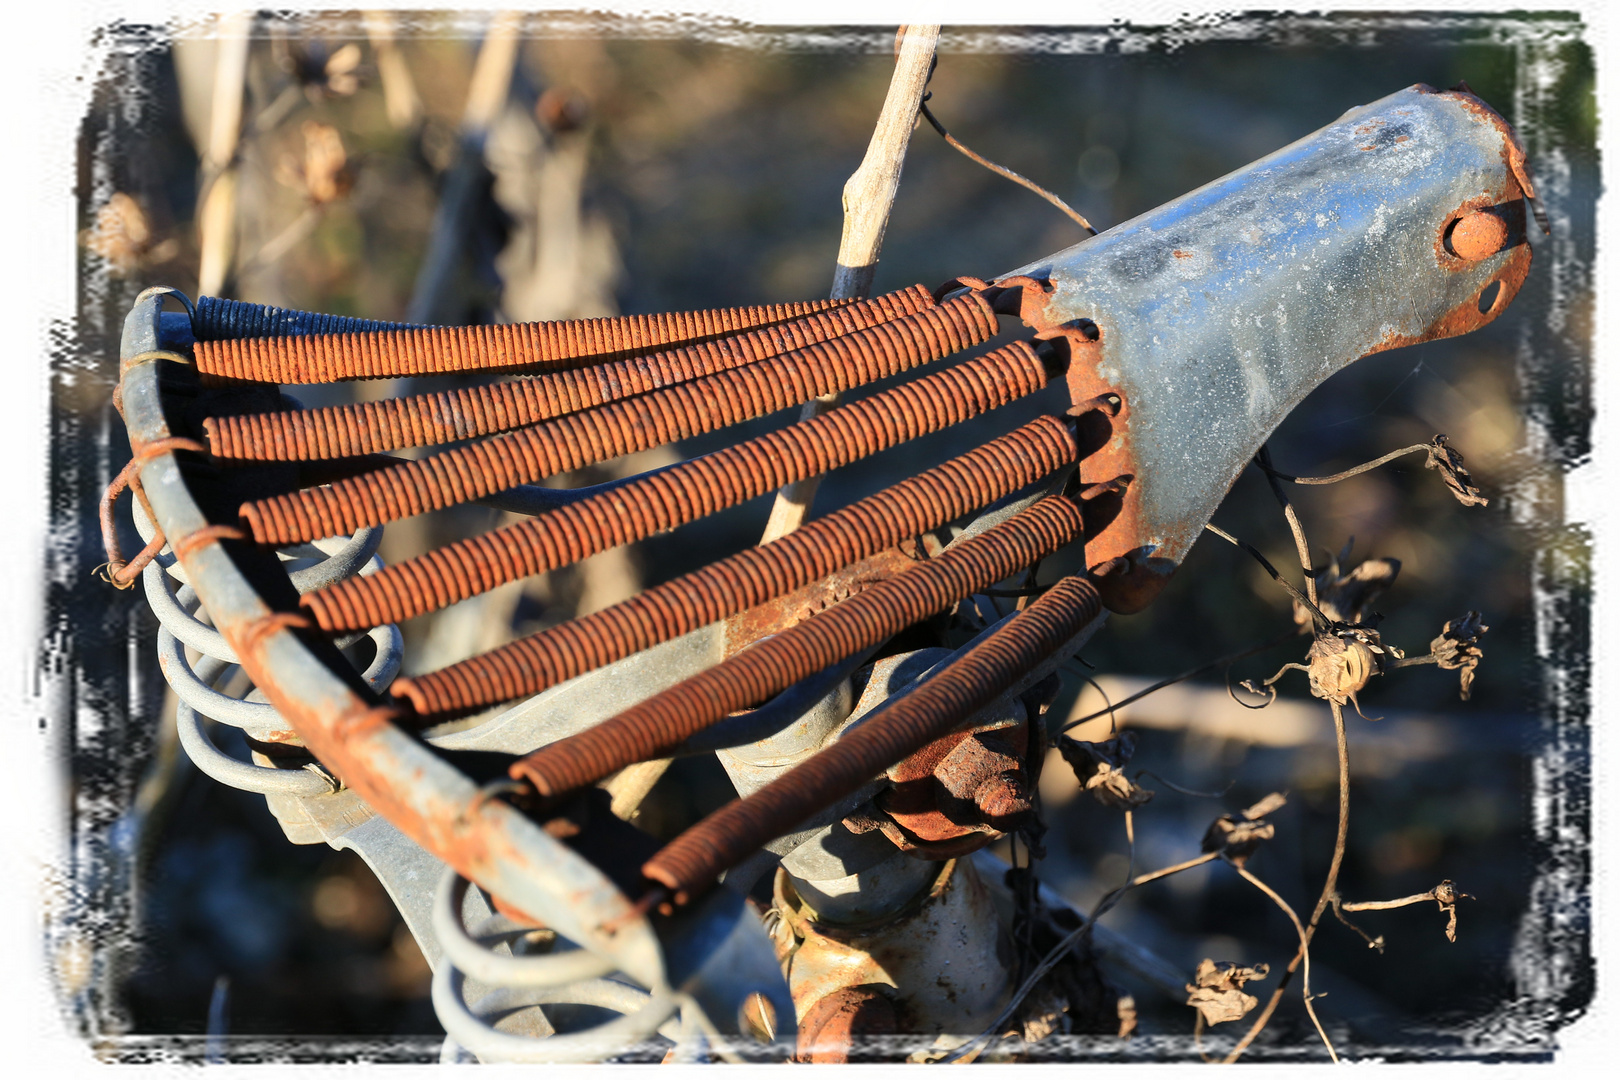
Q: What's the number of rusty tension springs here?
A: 7